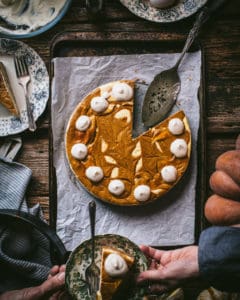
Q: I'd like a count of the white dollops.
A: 11